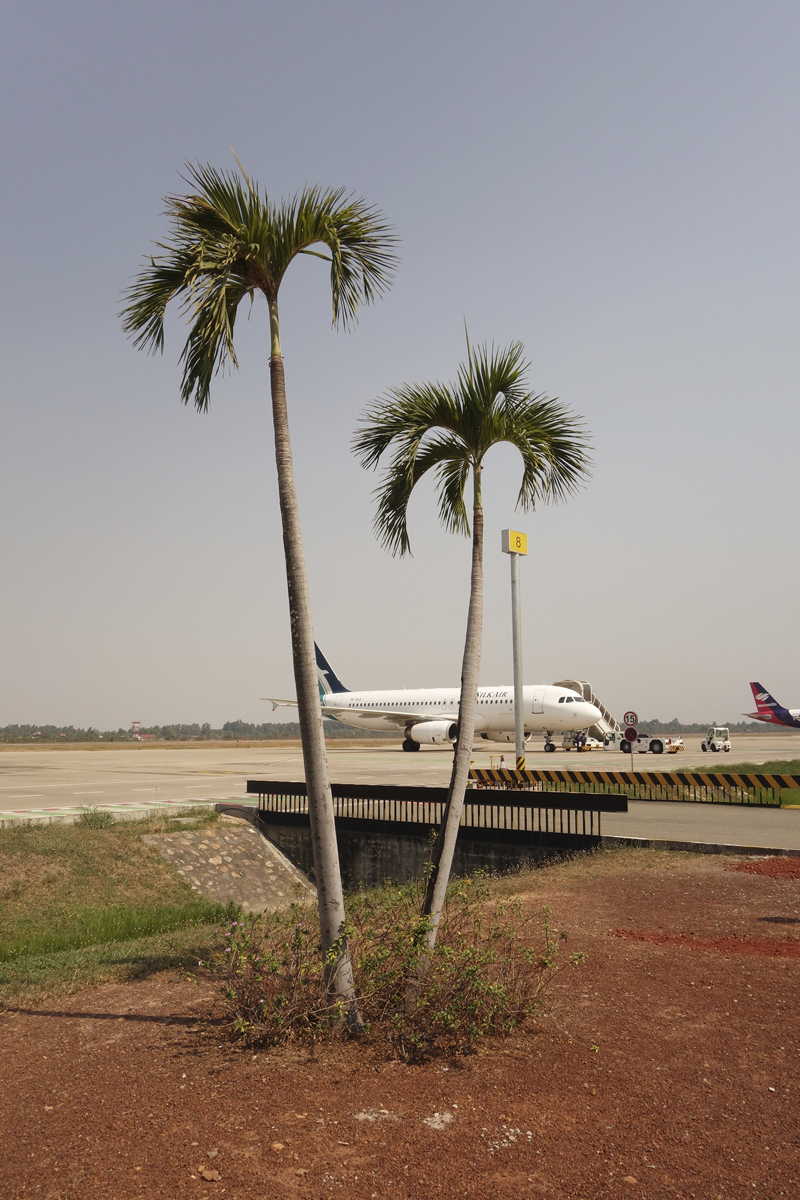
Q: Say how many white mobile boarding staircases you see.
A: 1